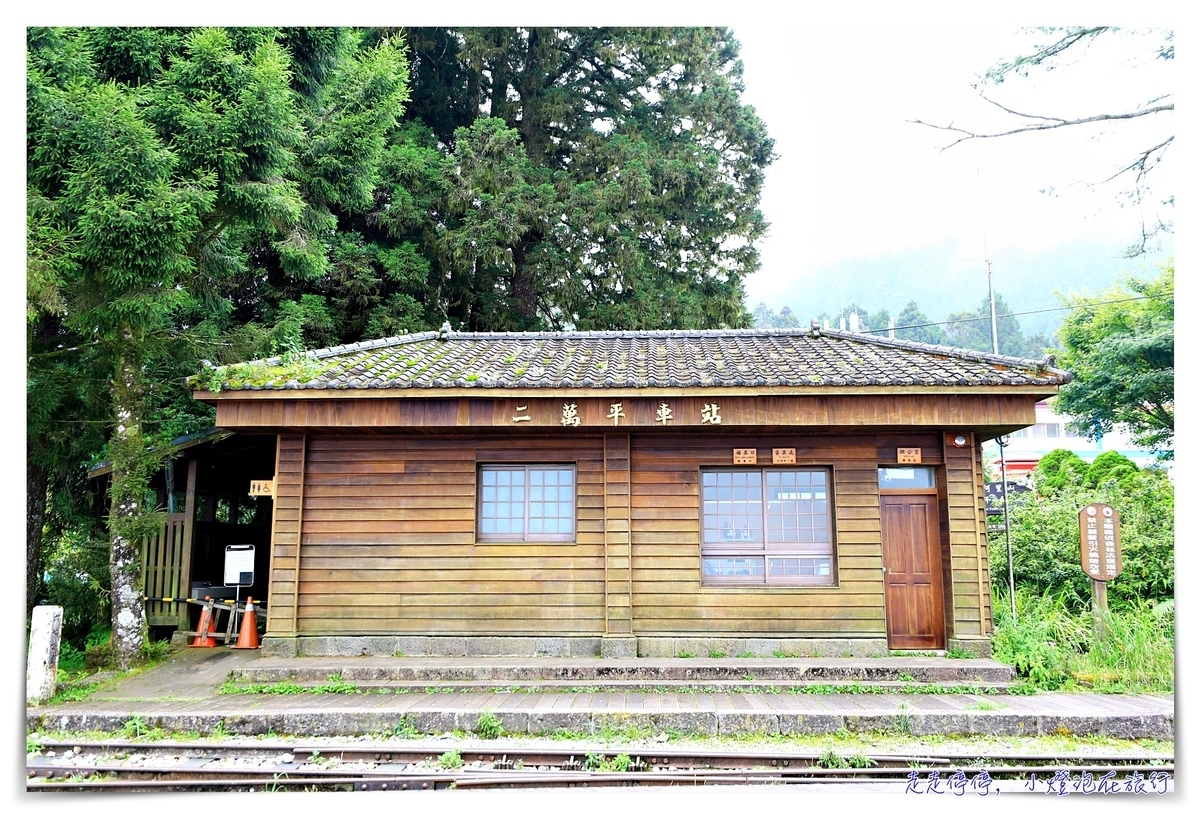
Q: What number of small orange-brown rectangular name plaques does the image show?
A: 3